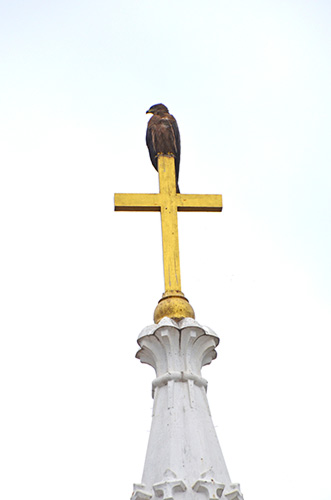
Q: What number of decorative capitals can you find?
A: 1